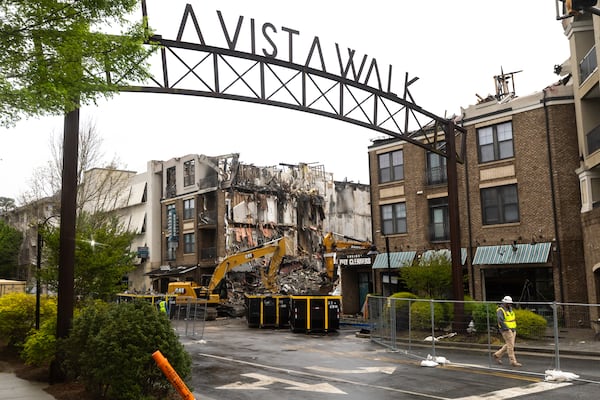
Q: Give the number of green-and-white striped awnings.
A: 3